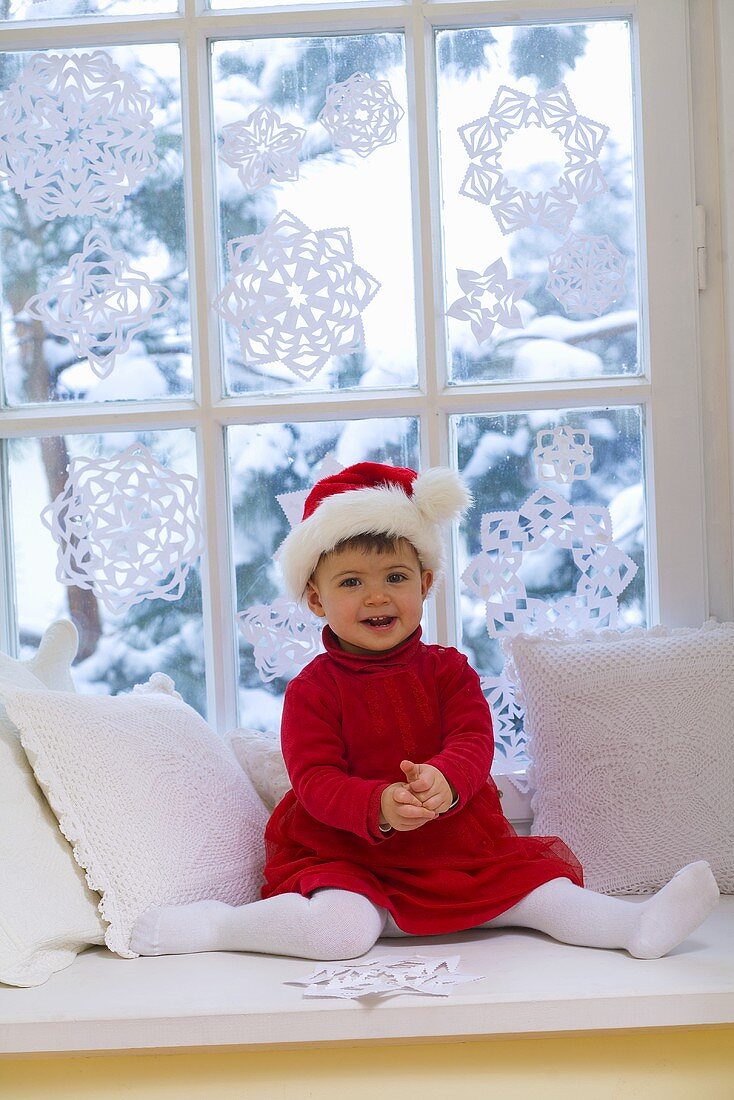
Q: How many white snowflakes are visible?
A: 15